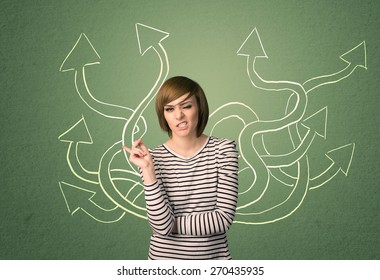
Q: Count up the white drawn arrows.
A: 8